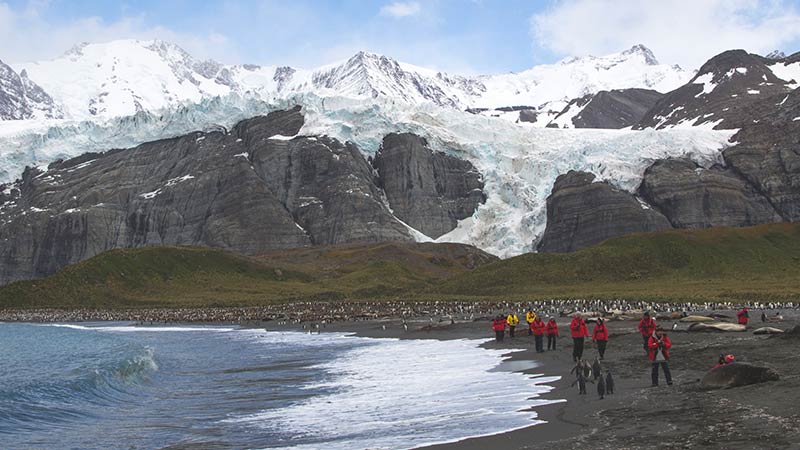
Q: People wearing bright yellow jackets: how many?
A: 2